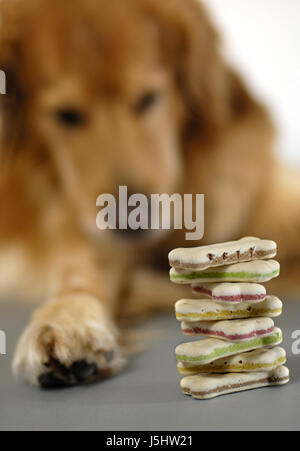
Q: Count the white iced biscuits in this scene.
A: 8